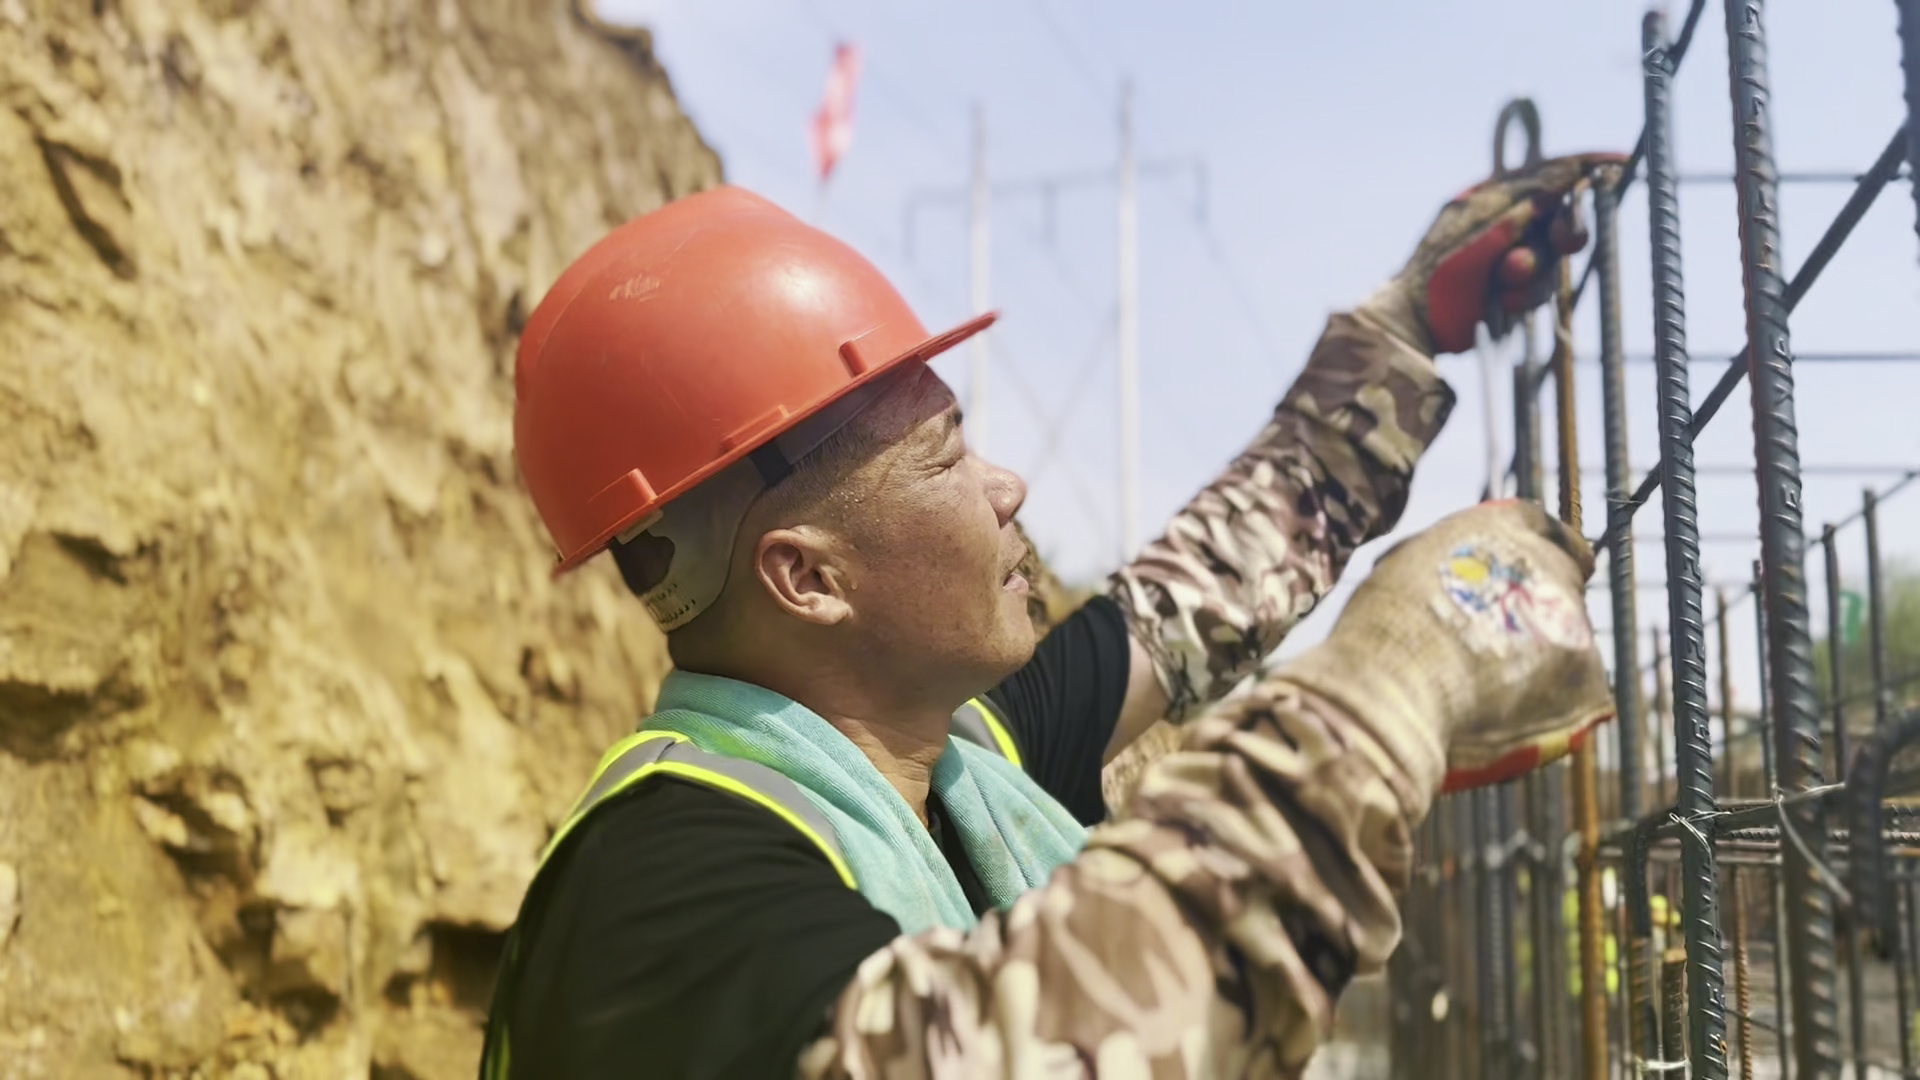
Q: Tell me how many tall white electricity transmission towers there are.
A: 2